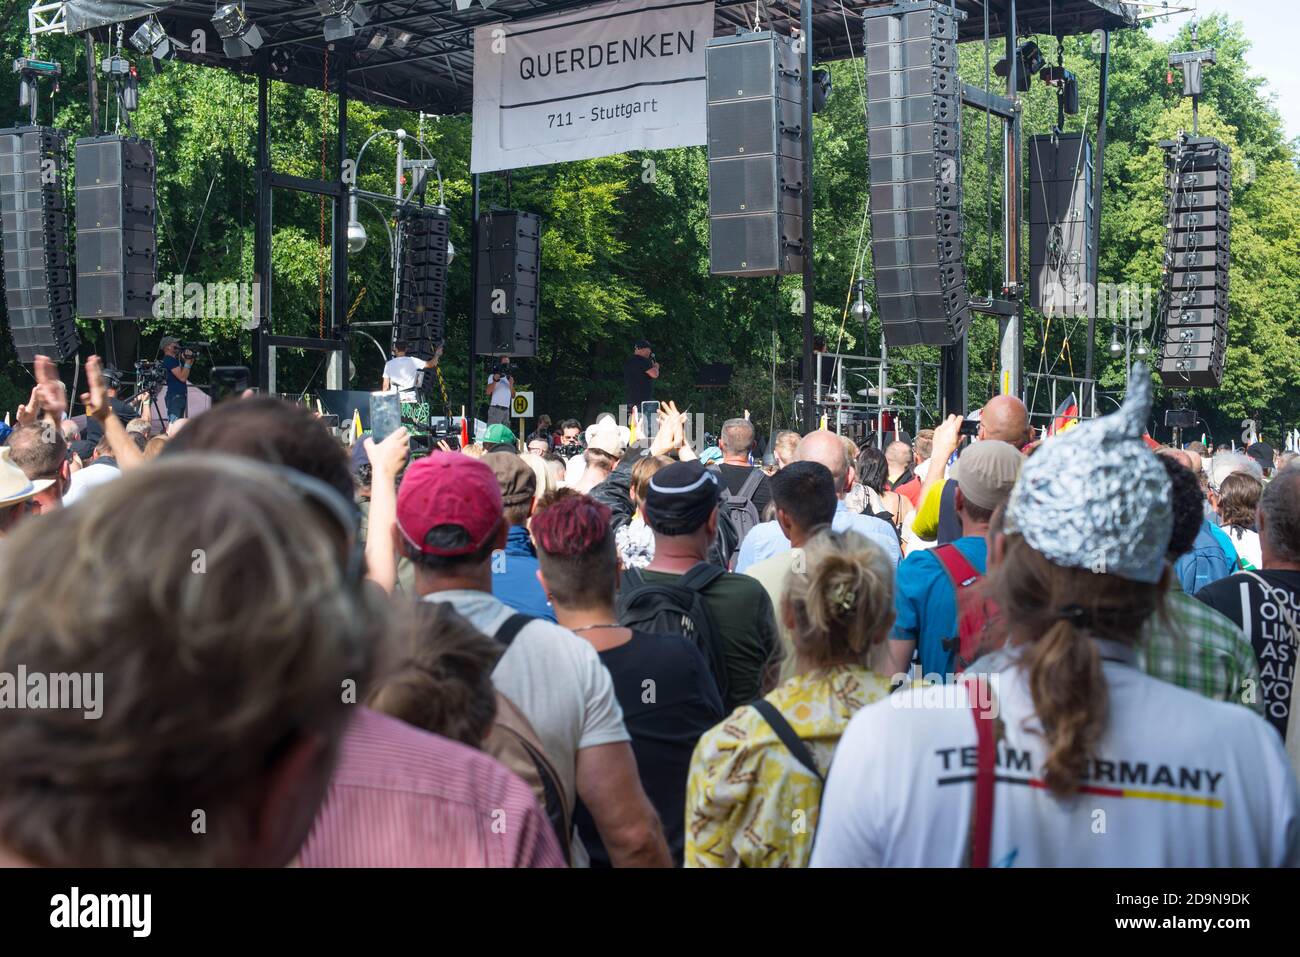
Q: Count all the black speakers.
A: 8